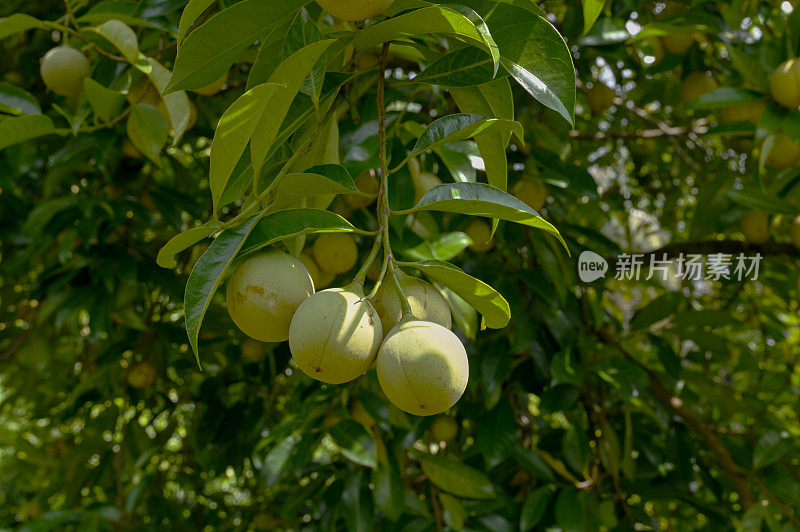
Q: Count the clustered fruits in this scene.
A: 4